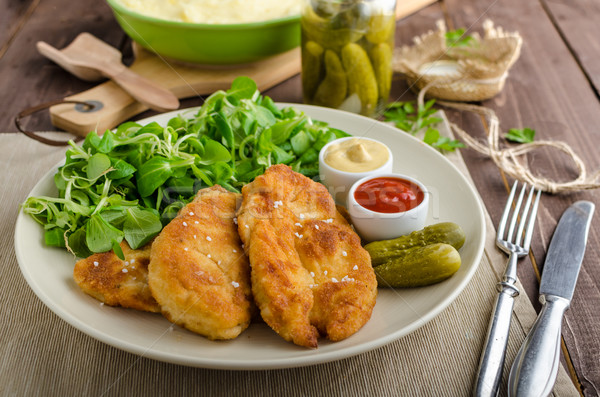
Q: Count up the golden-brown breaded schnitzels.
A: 3